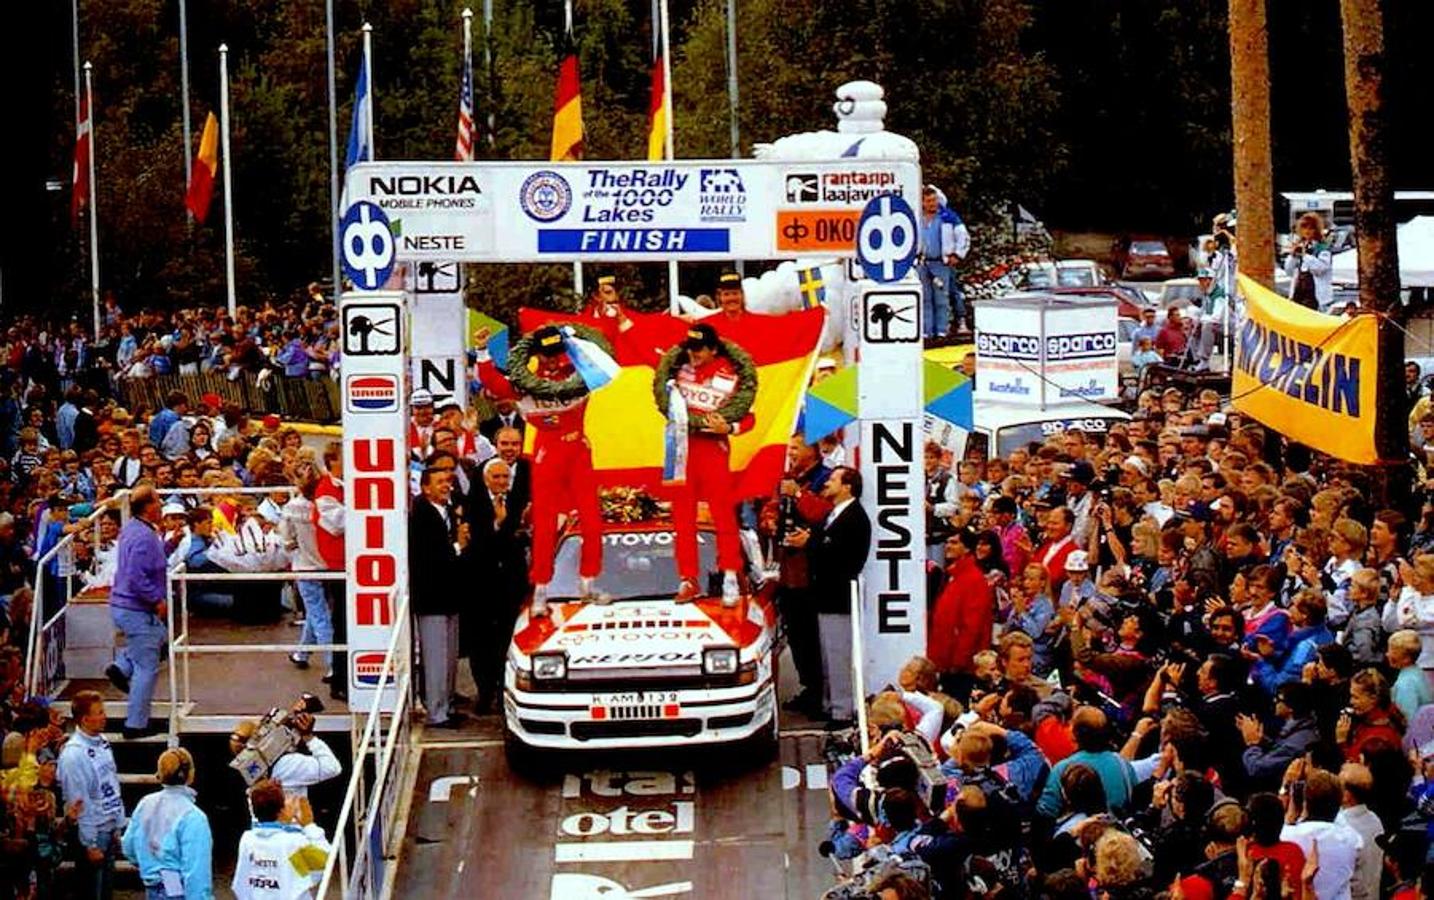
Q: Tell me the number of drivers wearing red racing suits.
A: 2